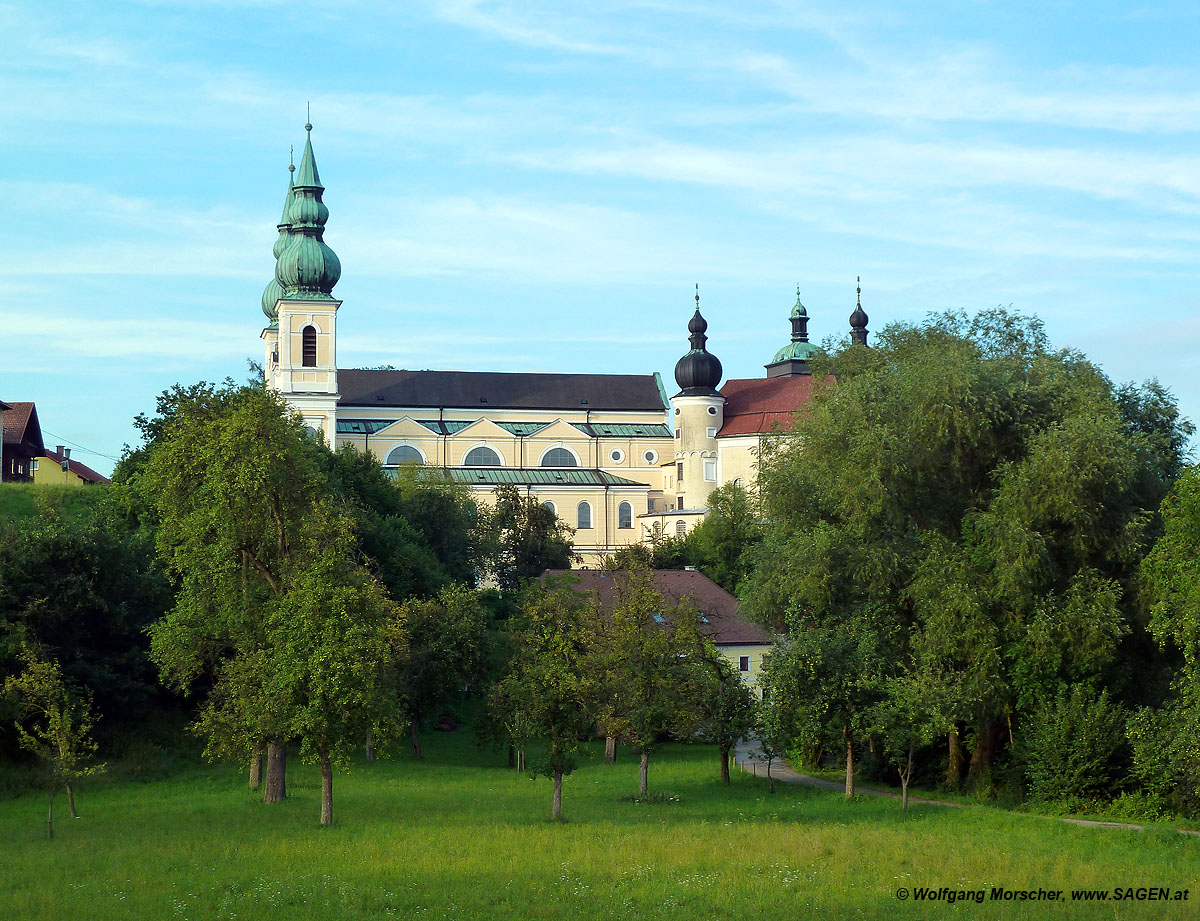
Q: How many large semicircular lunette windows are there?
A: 3